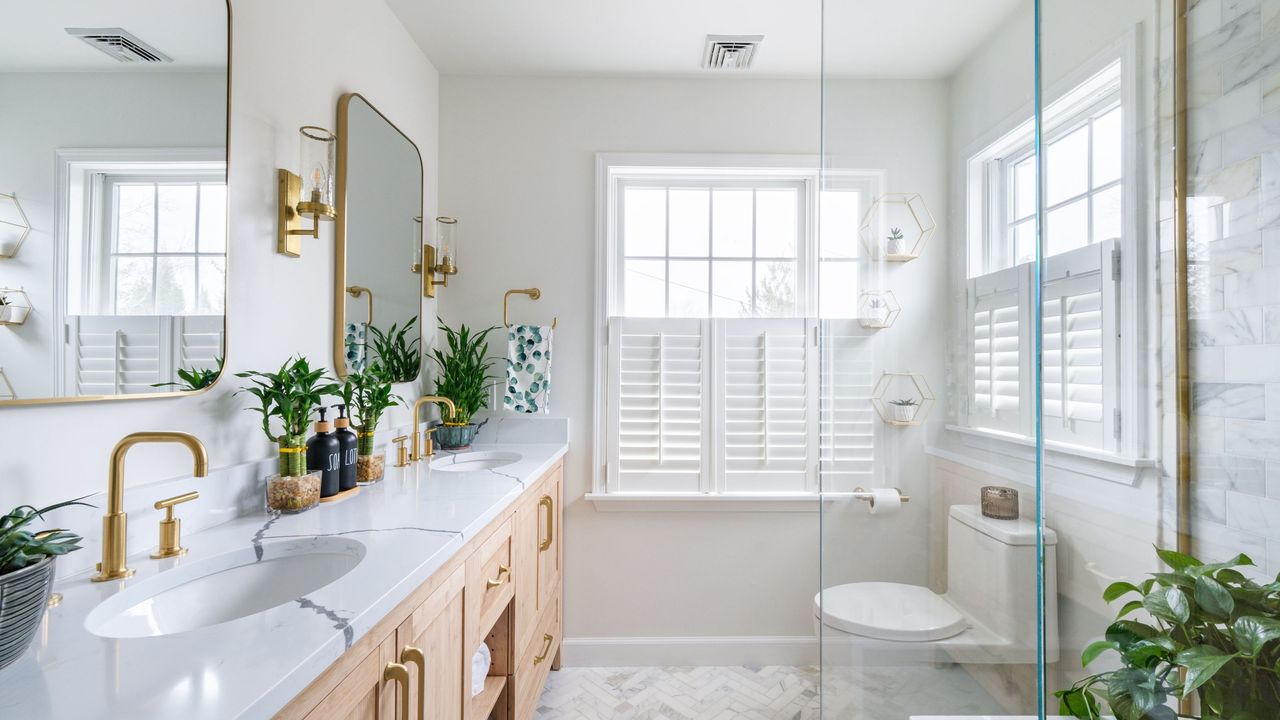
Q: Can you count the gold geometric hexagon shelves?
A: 3